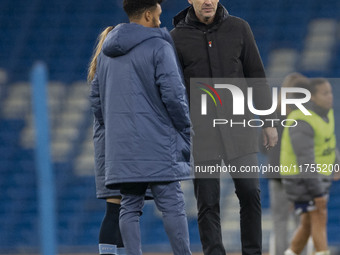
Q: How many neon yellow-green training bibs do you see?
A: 1